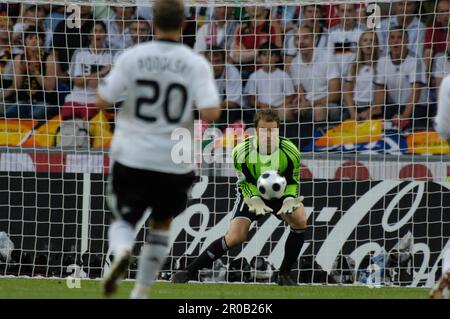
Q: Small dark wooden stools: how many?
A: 0